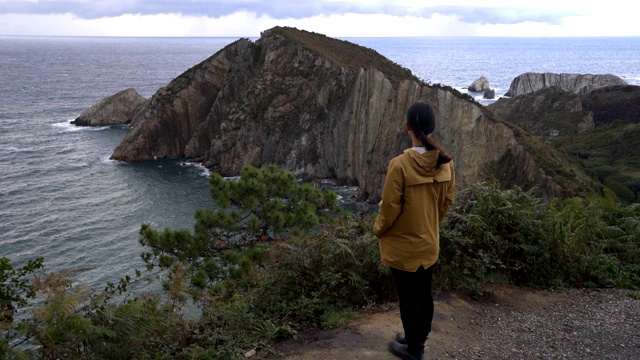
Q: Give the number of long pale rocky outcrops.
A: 1